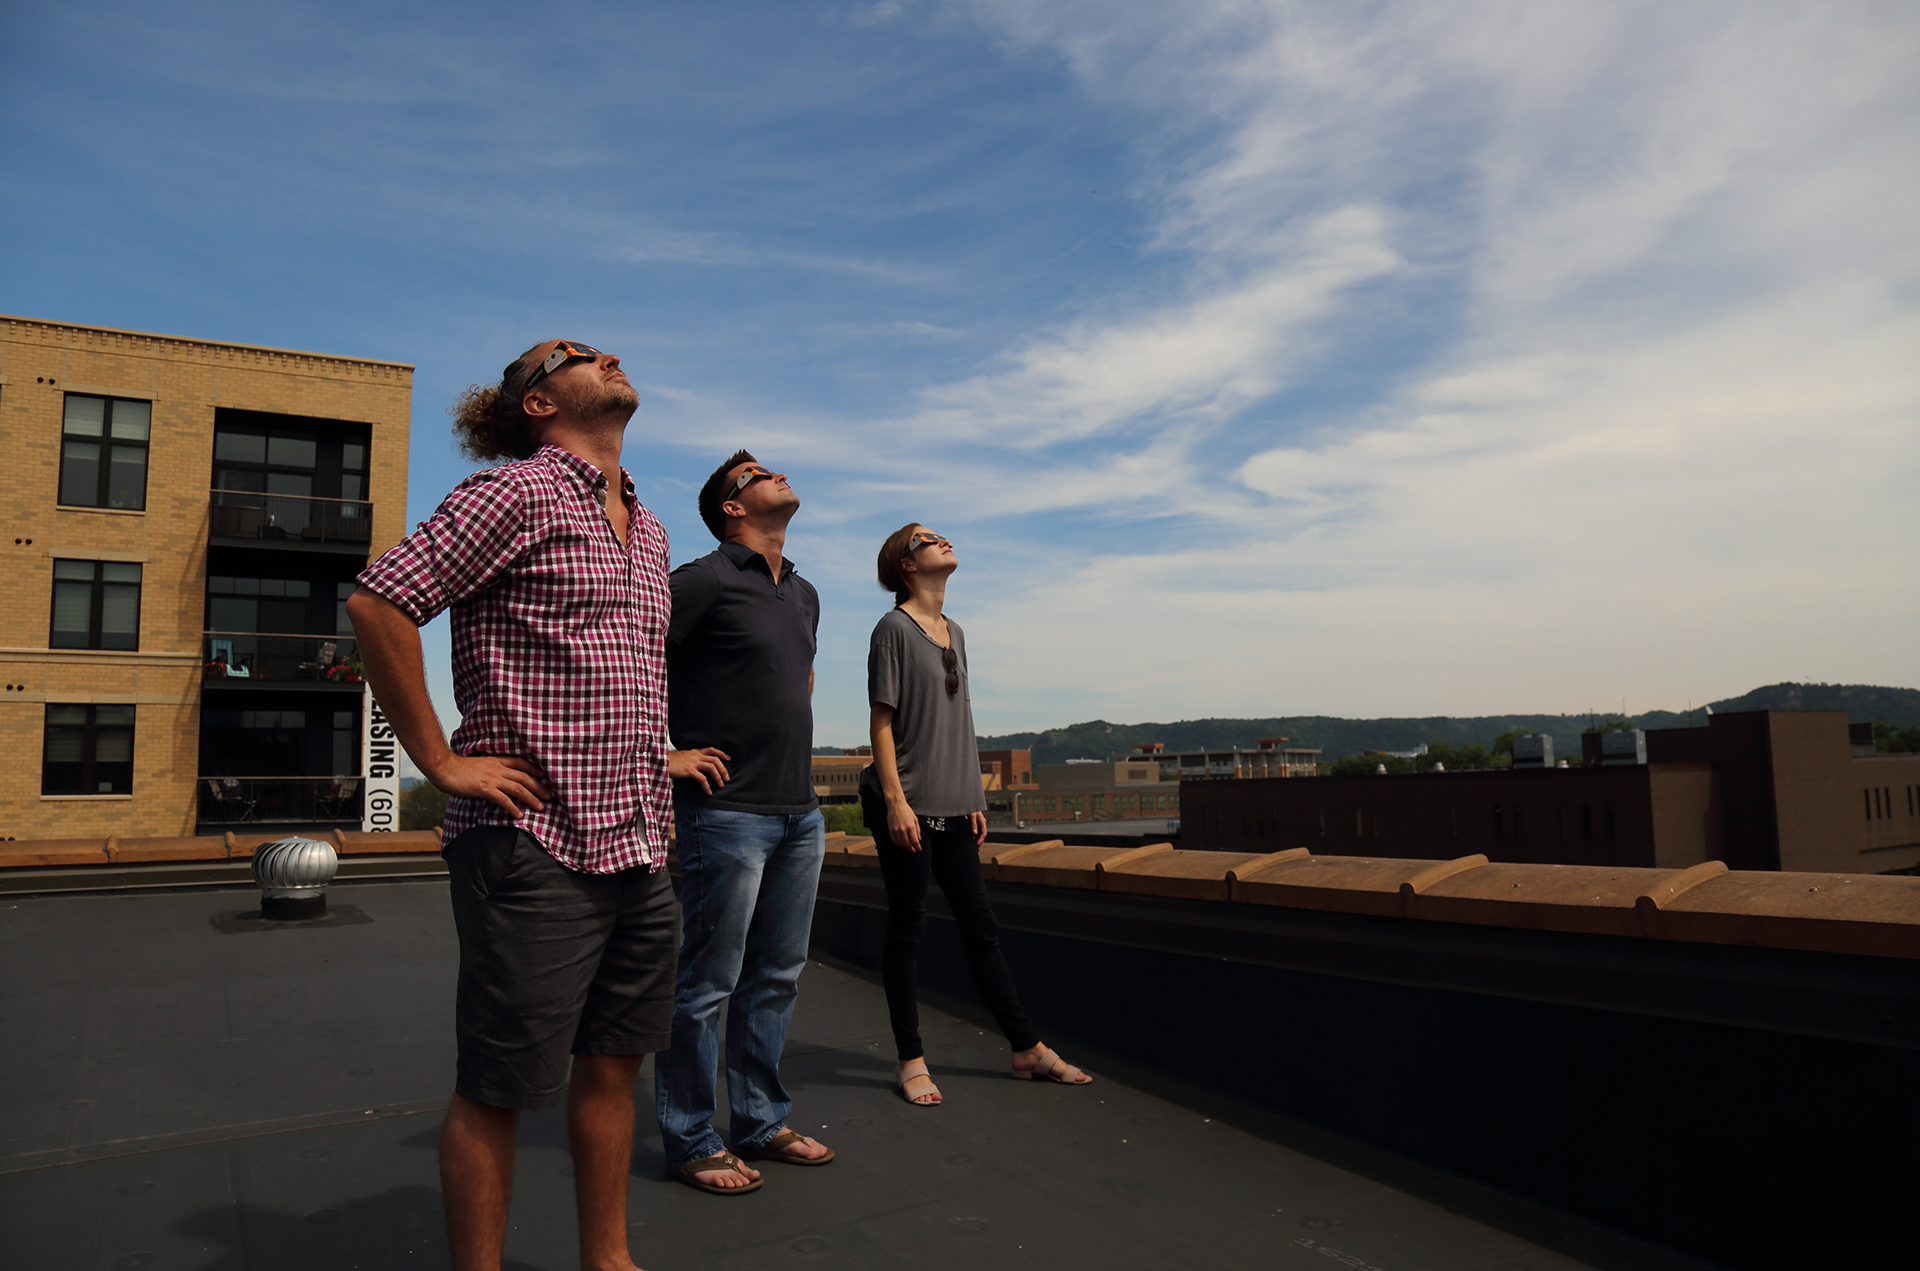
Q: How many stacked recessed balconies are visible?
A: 3